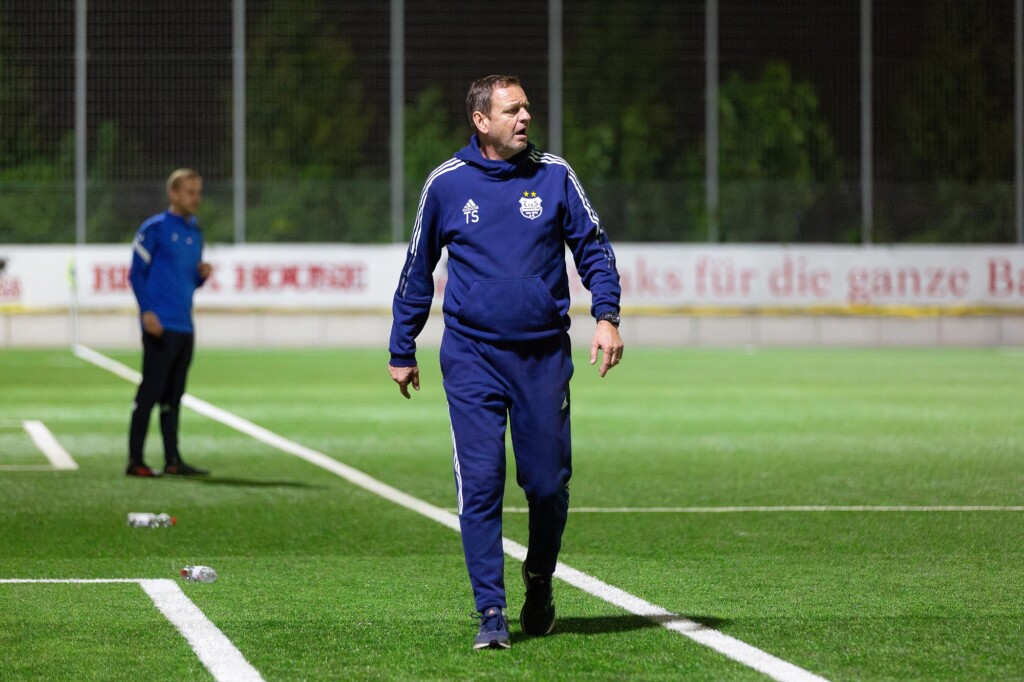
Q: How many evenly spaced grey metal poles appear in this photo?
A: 7